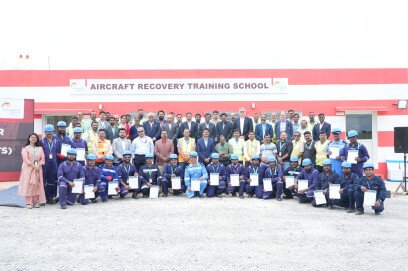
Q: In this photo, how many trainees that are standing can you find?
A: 5